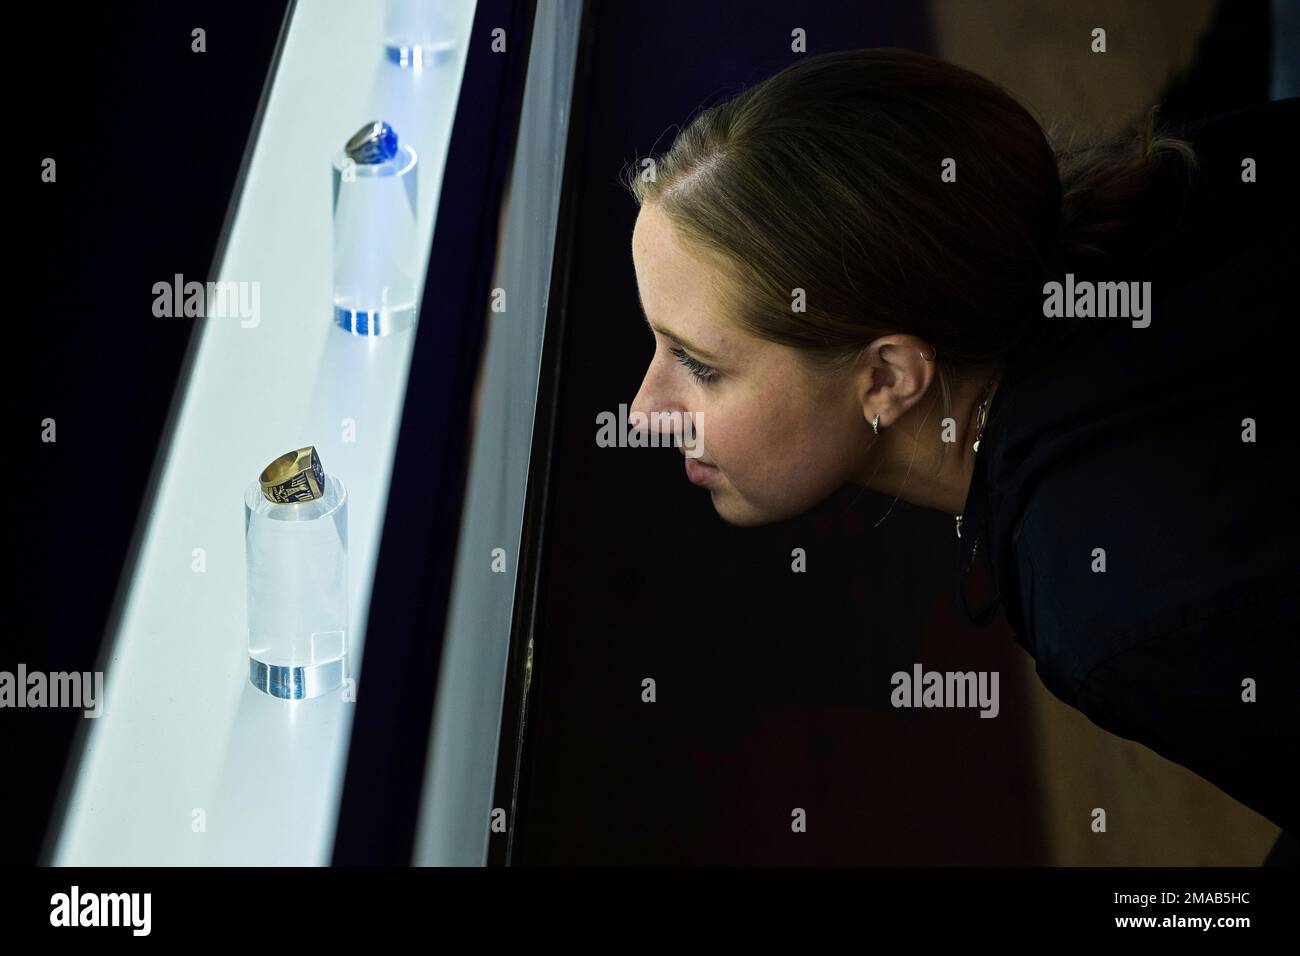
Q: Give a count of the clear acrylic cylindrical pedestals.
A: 3